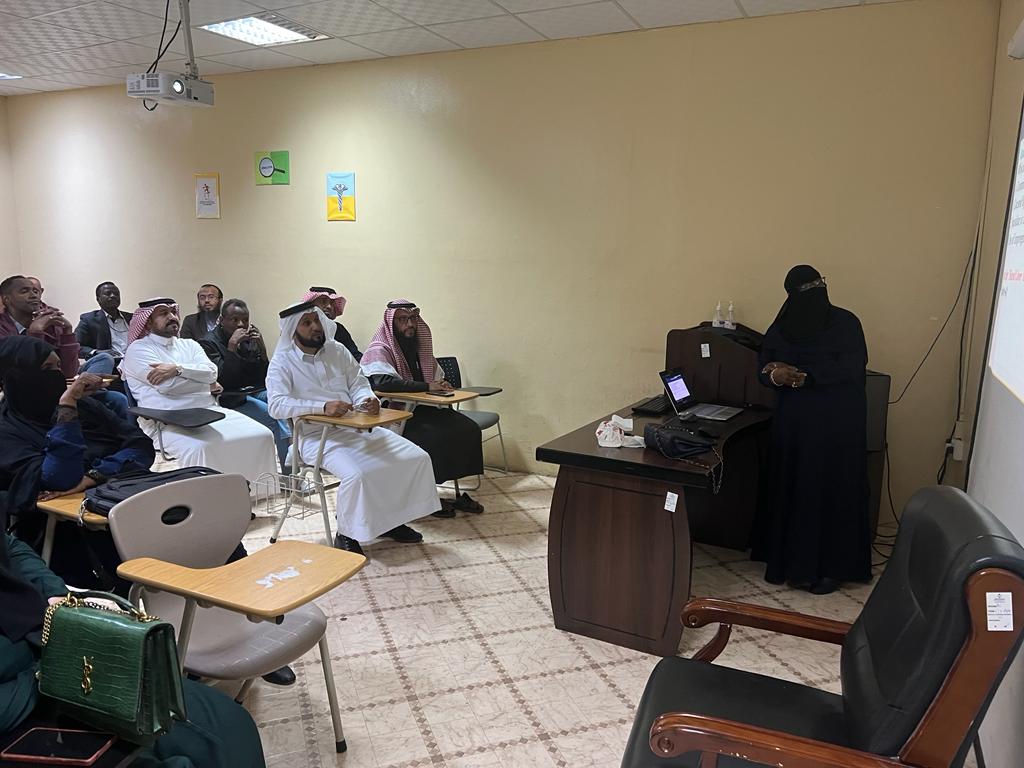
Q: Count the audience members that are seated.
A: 11